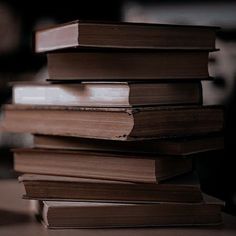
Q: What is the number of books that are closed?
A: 8